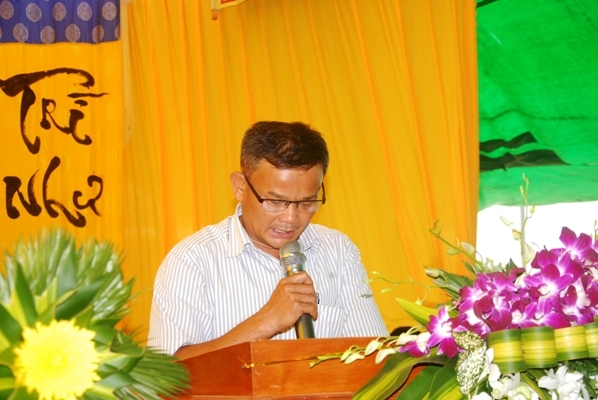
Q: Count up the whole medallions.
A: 9